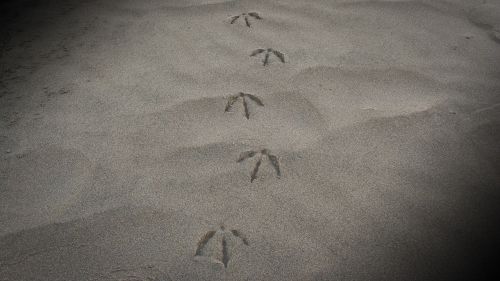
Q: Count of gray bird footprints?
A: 5